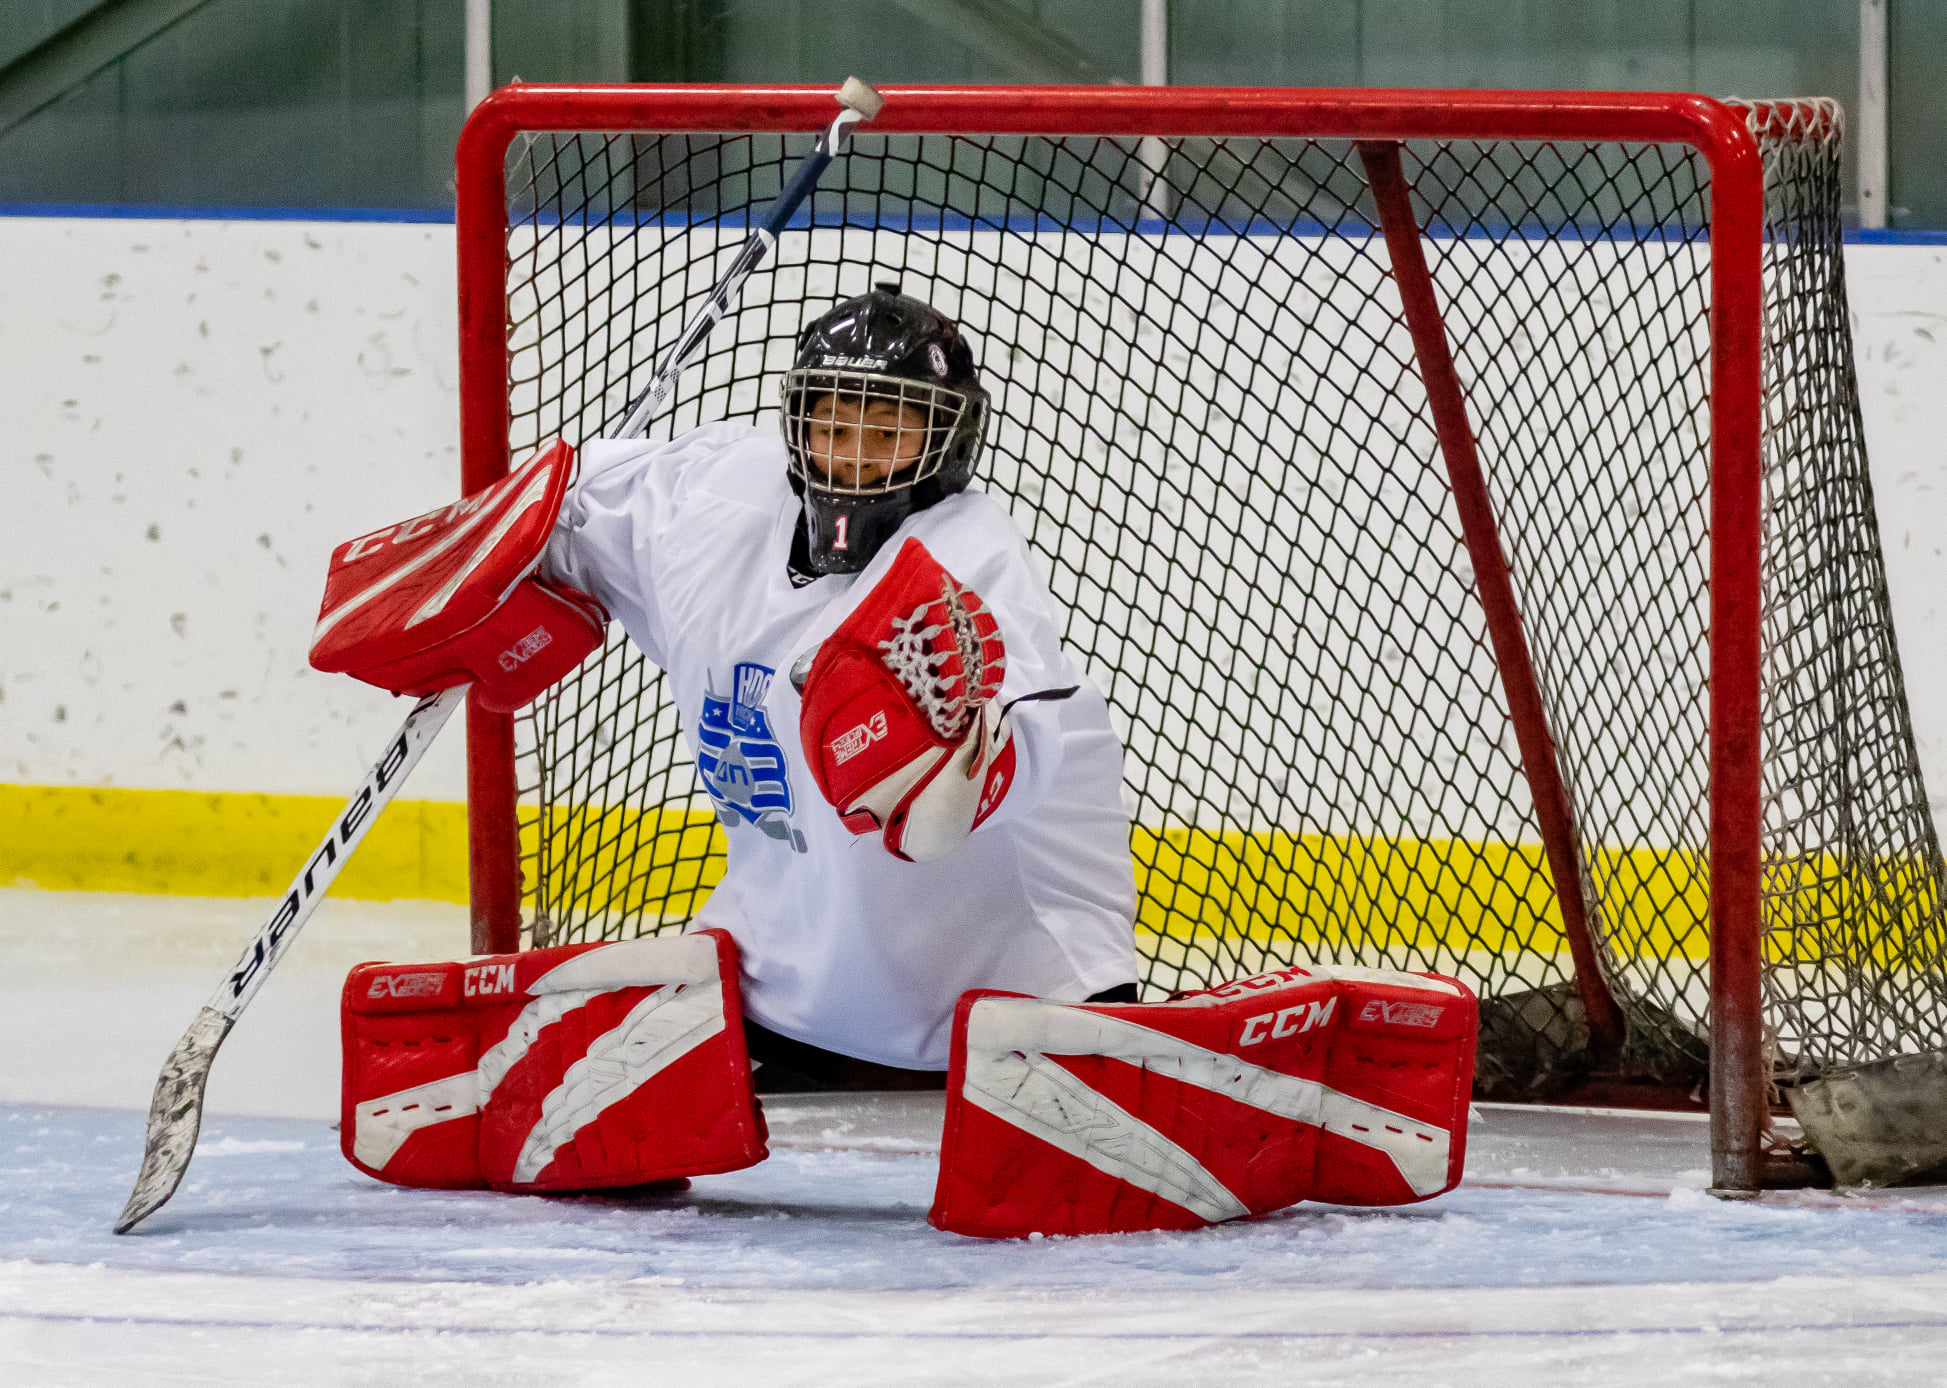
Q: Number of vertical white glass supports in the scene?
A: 3